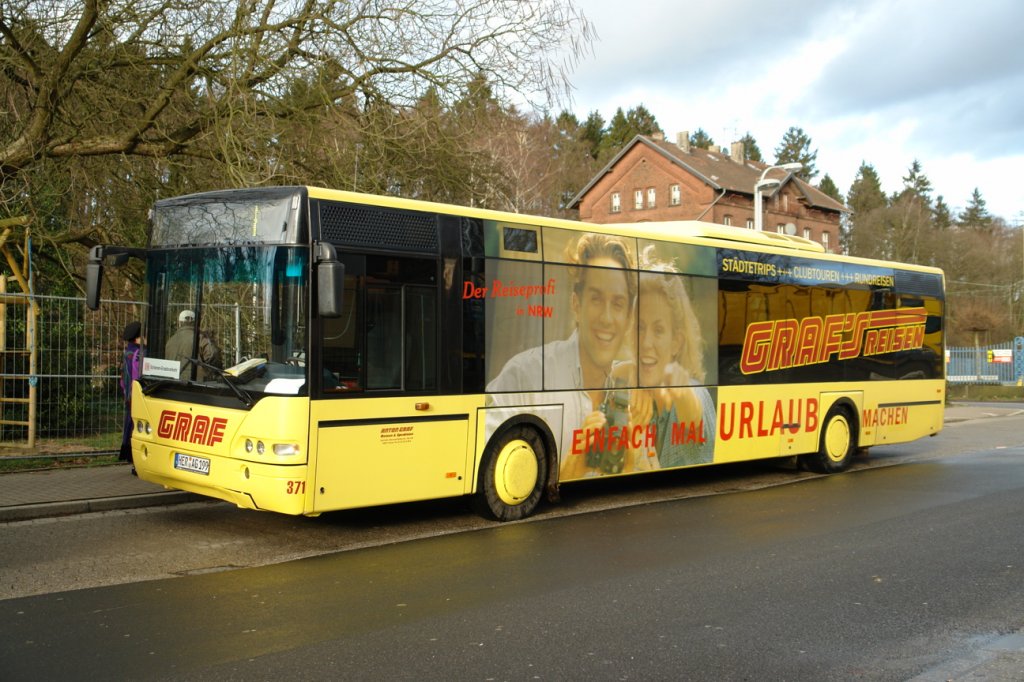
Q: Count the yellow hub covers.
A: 2